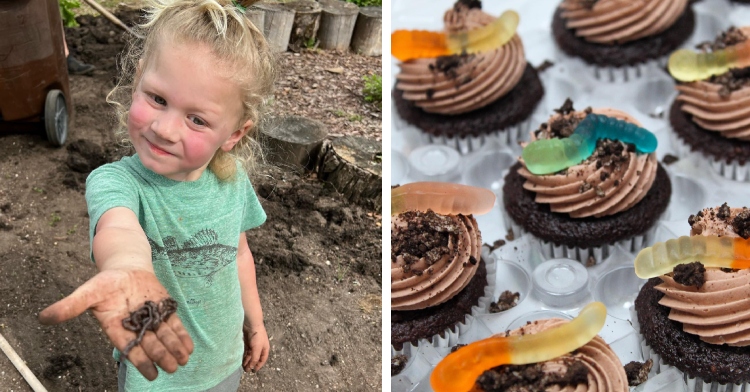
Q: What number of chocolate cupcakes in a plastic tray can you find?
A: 7